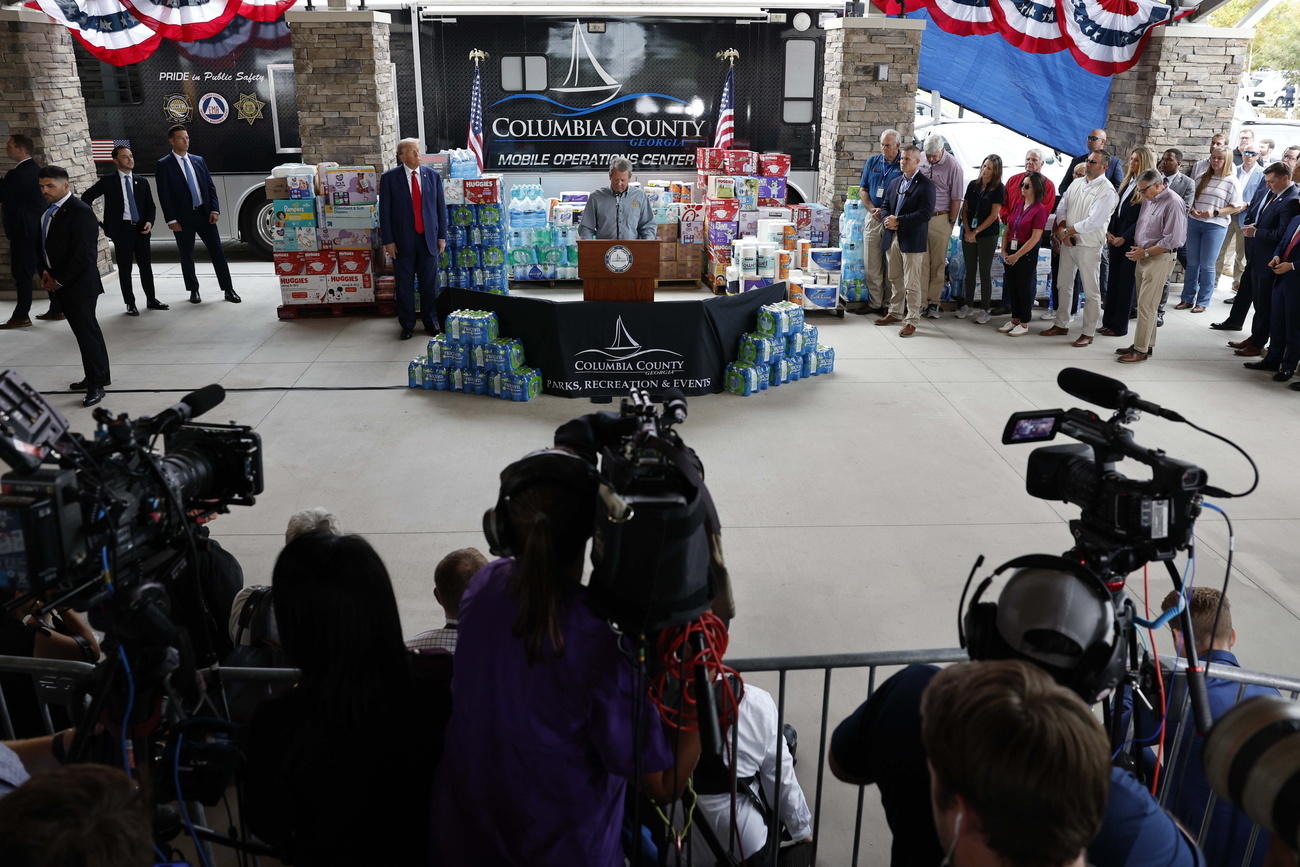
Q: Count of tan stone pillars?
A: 4